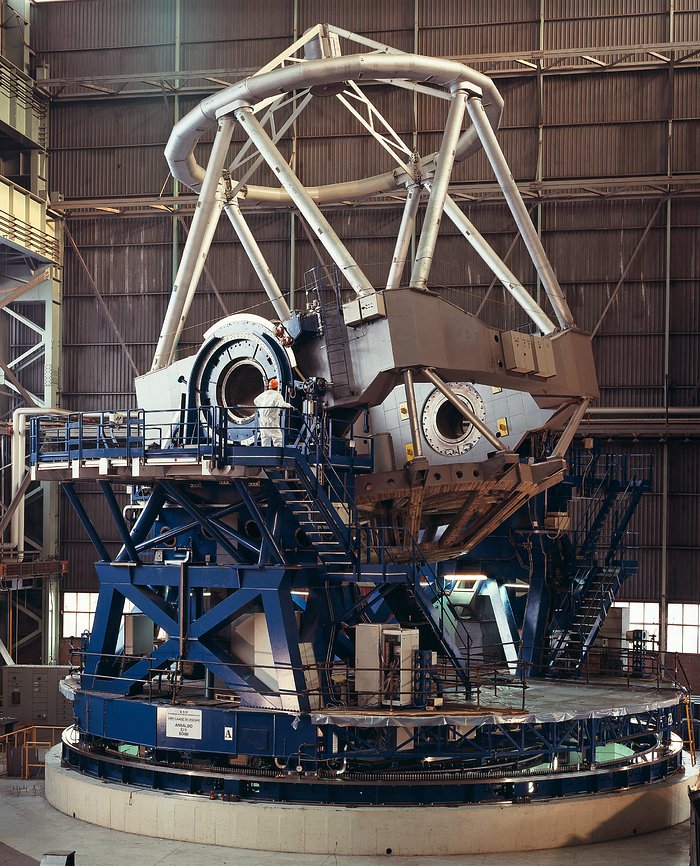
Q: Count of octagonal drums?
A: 0